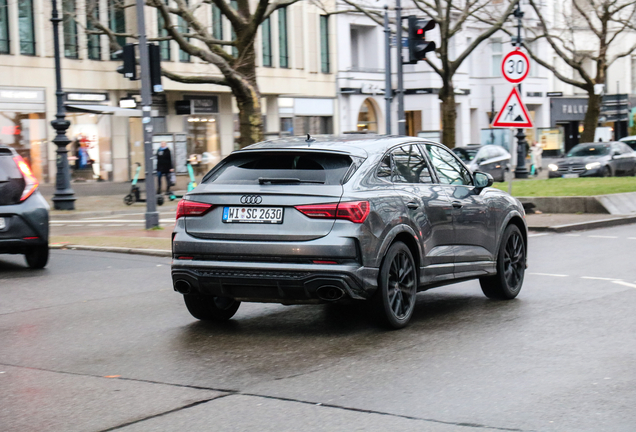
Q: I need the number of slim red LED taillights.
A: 2